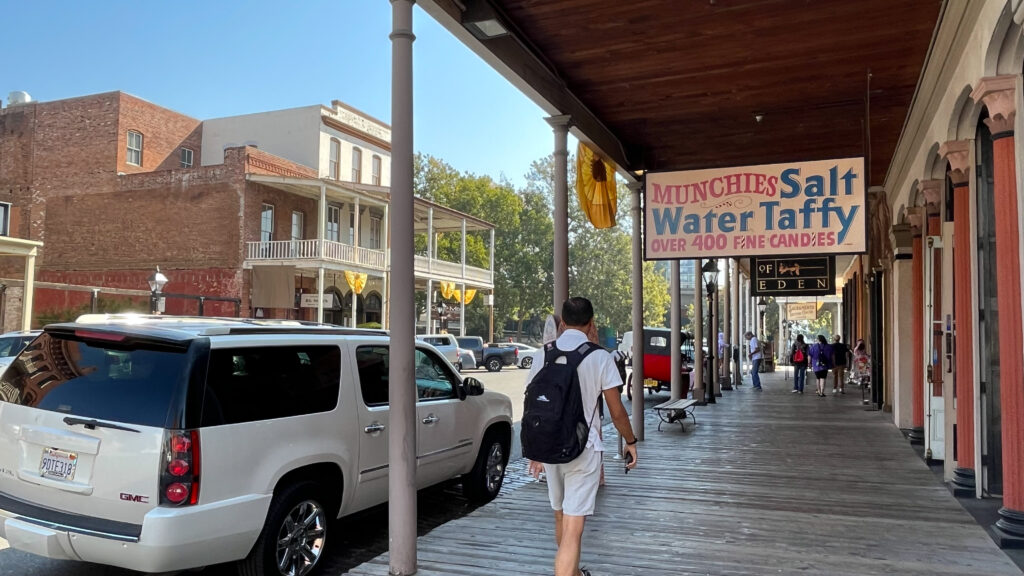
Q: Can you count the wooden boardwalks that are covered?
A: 1